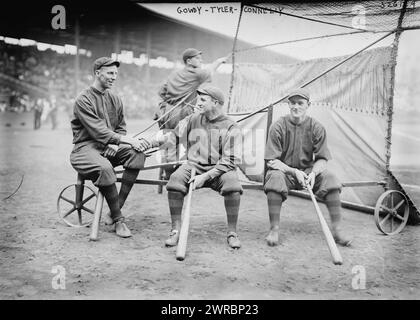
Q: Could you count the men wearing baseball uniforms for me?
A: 4